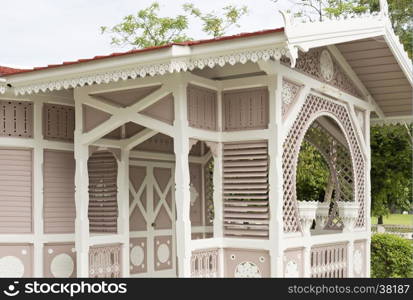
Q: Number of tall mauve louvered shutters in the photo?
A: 4